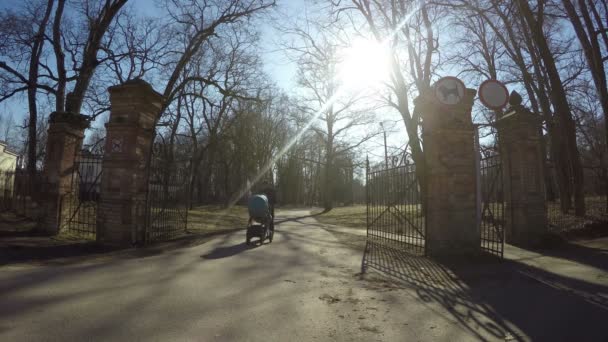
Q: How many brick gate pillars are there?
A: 4